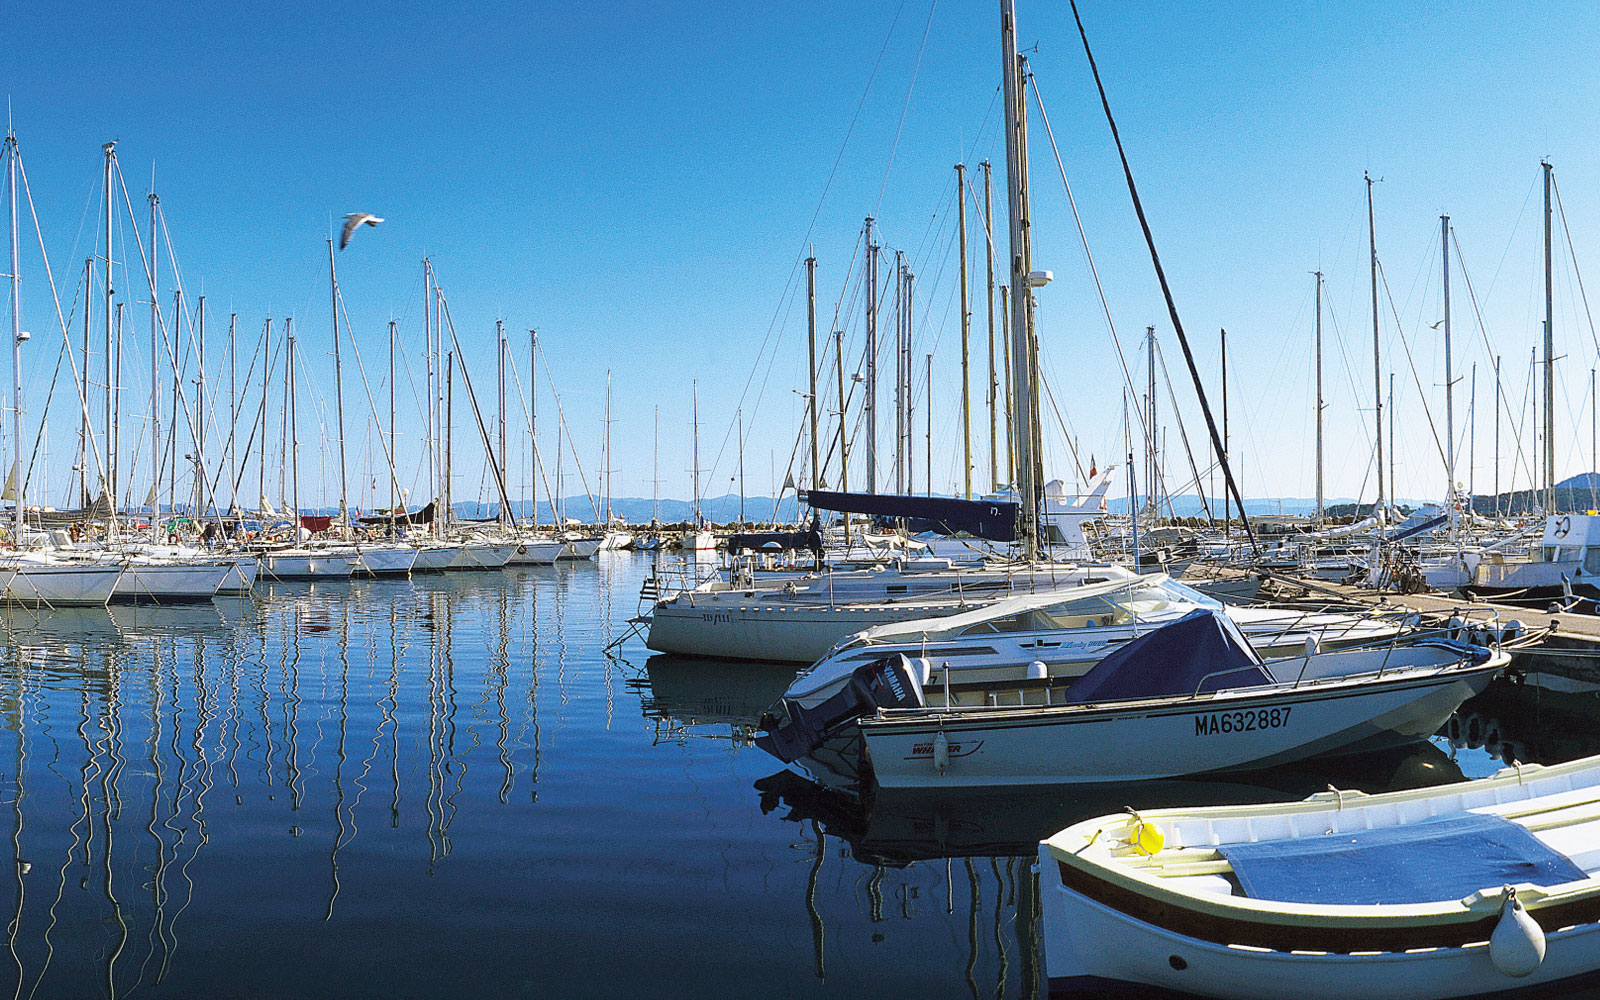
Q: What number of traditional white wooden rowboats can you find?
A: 1